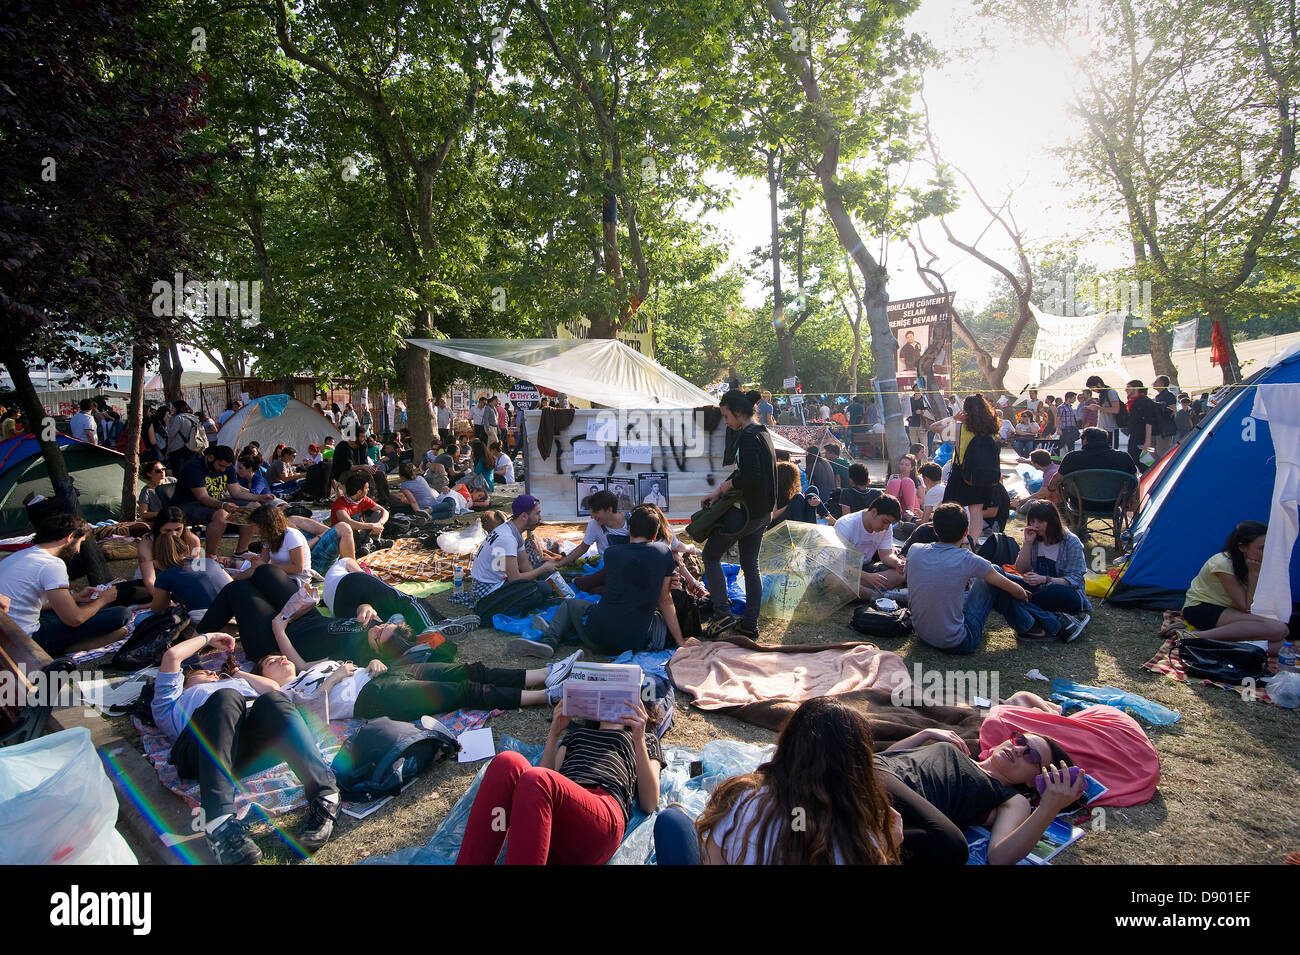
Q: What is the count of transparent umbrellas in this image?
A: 1